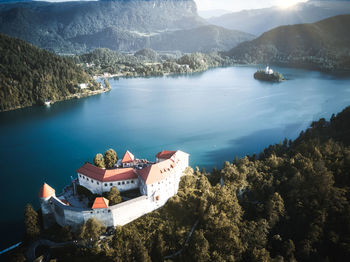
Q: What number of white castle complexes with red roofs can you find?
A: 1